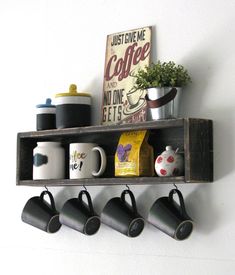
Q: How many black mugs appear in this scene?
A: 4